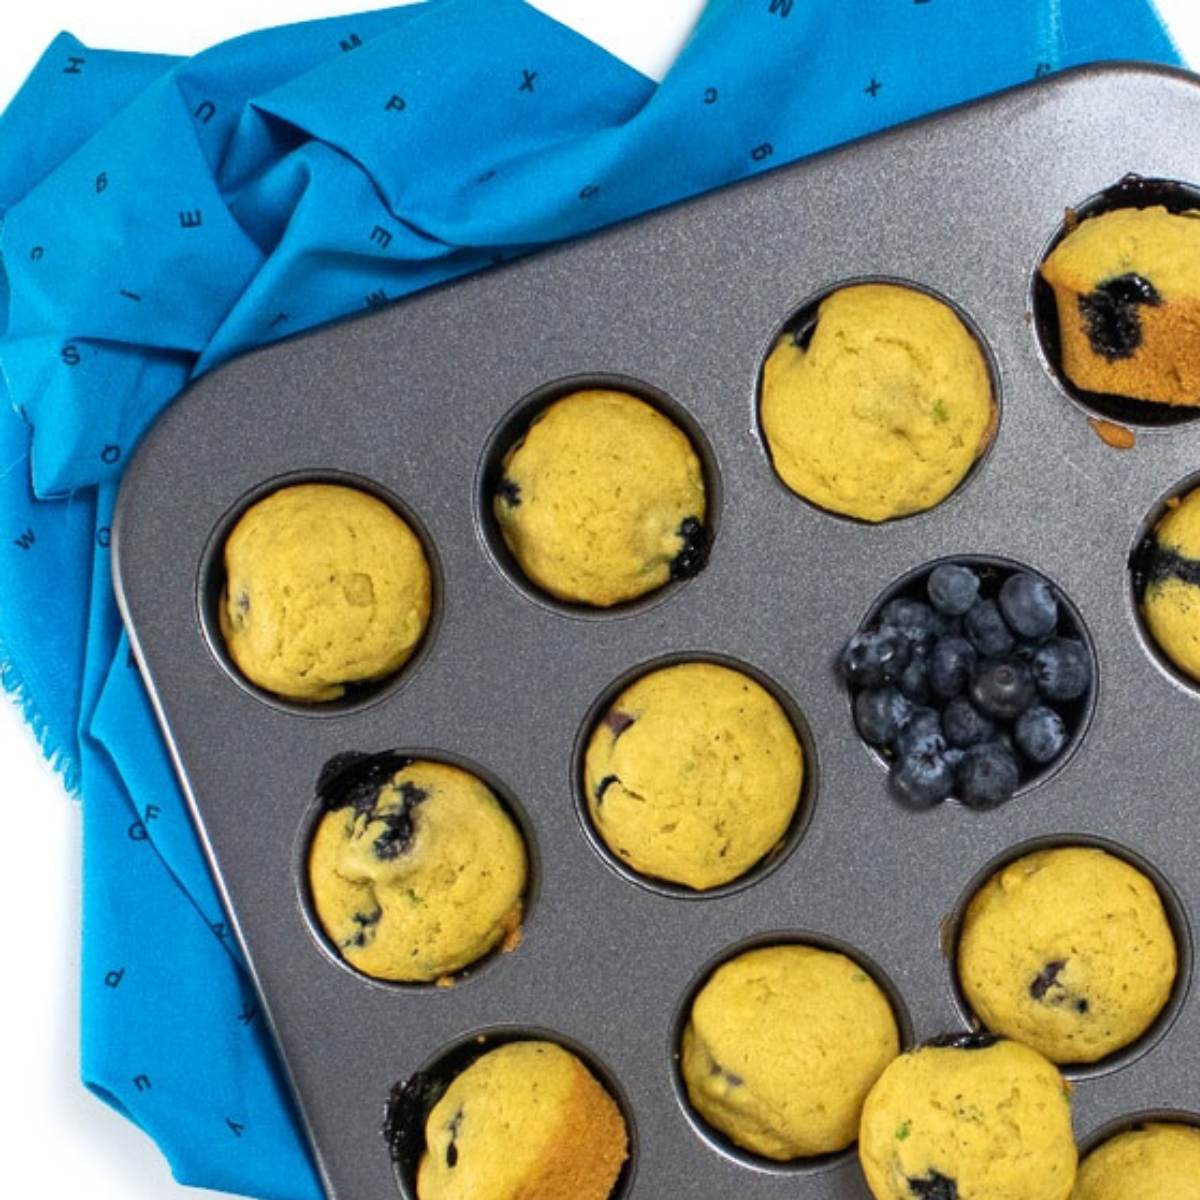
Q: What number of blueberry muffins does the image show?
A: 12